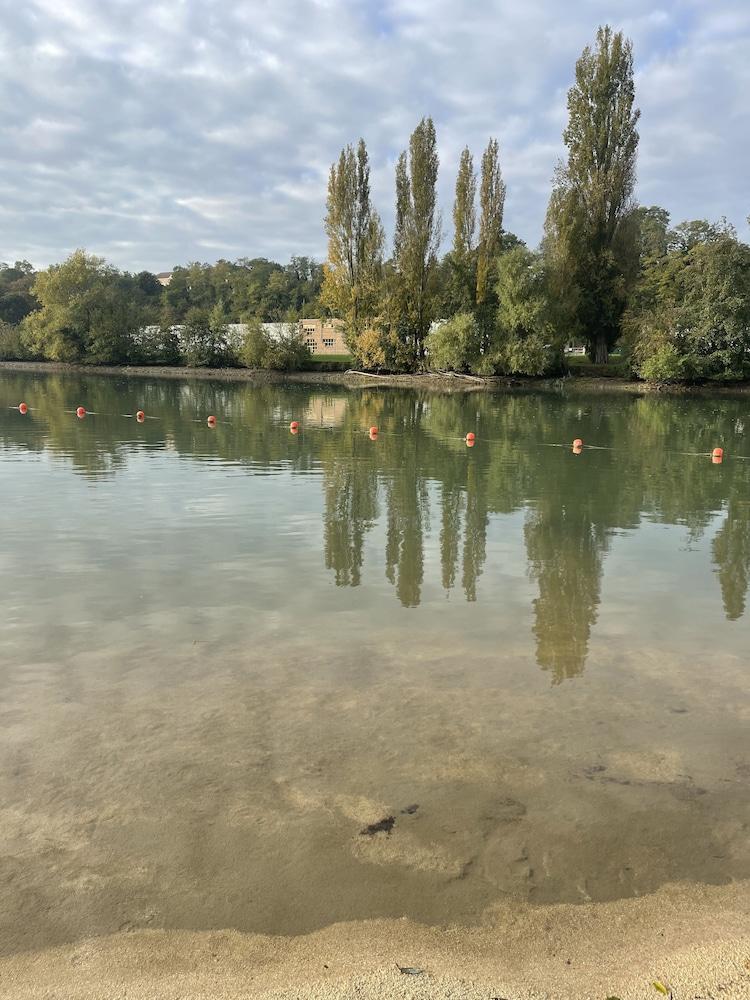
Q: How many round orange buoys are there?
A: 9